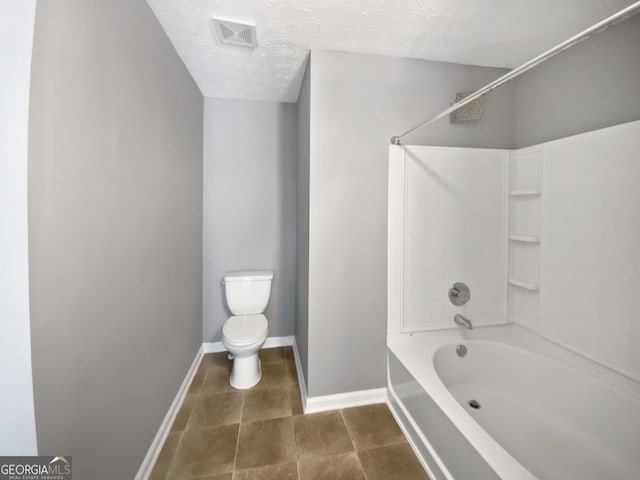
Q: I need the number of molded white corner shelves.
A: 3